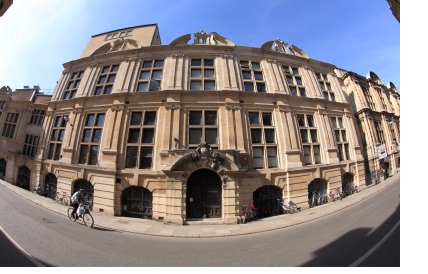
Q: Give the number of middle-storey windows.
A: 7